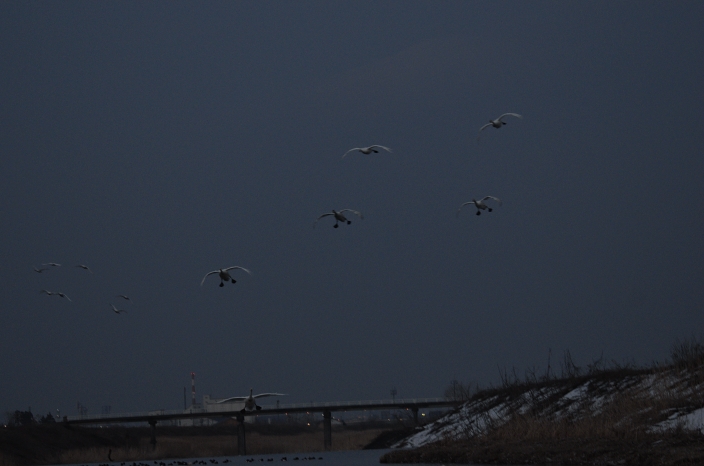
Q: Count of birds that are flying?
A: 13